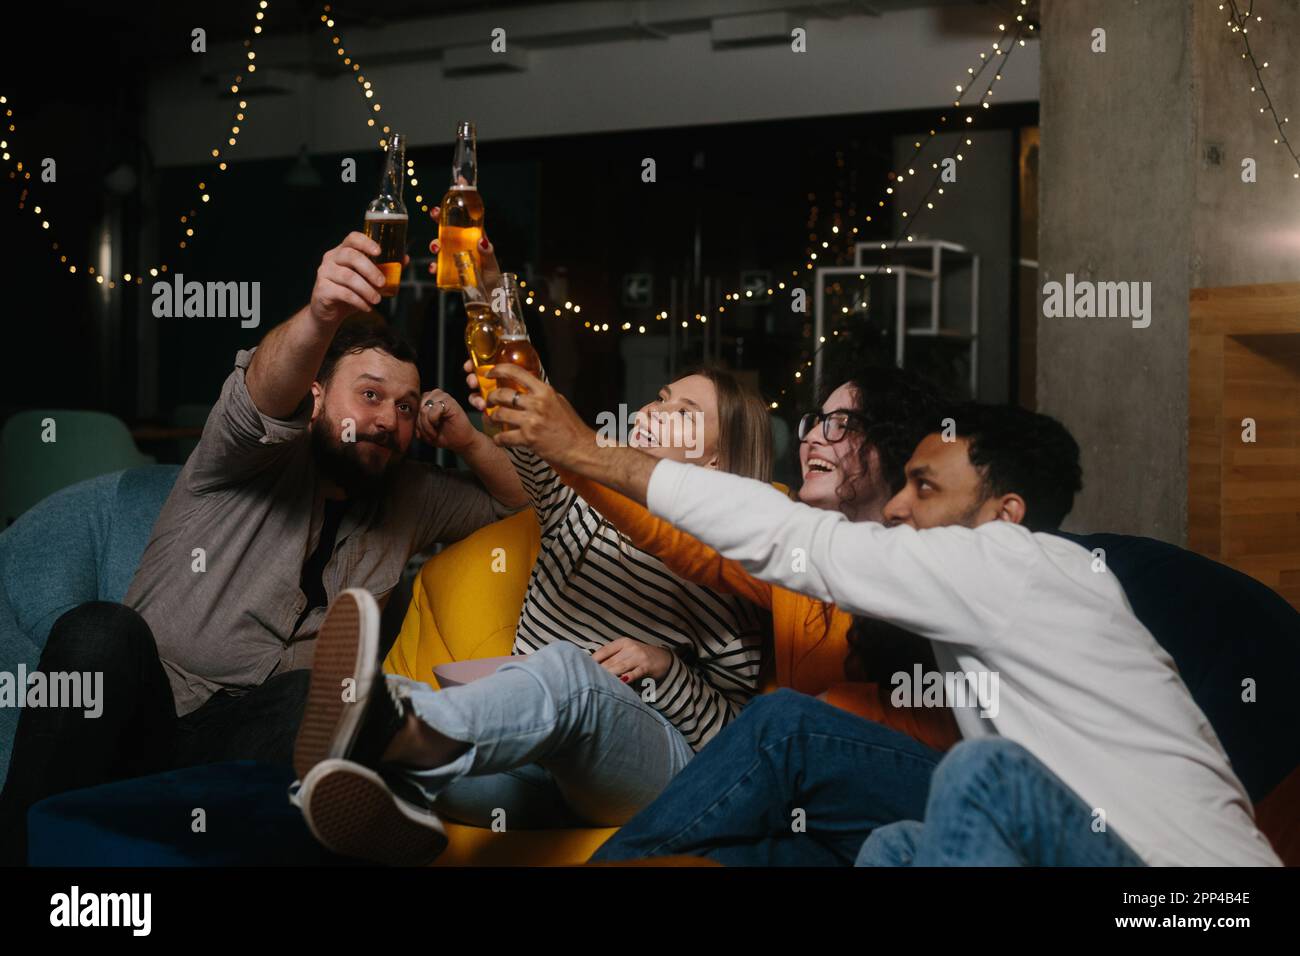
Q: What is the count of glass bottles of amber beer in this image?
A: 4